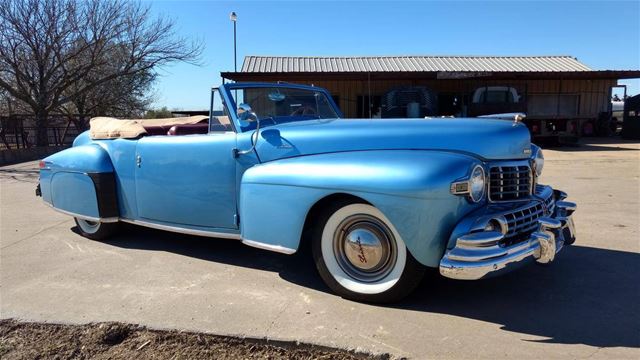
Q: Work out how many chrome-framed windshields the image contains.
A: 1